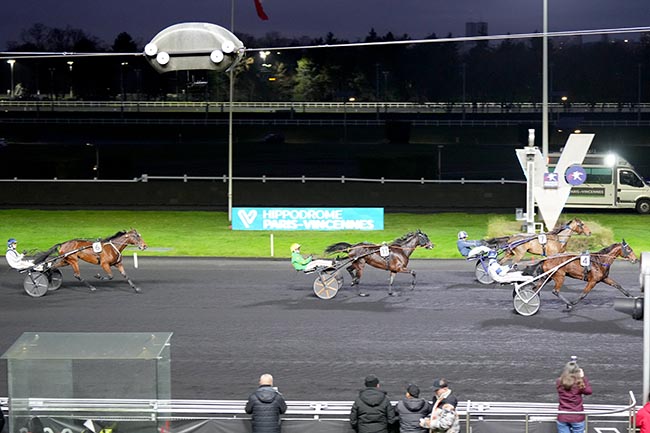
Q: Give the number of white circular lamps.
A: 4